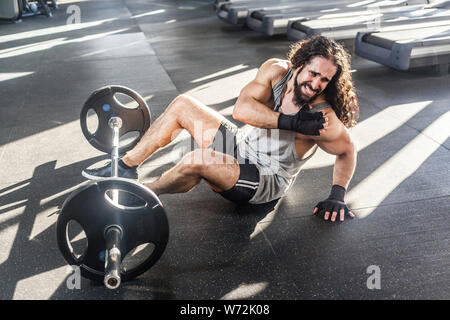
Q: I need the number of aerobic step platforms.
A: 0